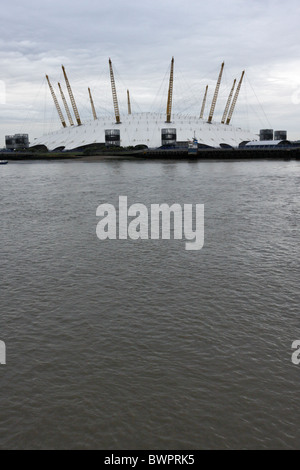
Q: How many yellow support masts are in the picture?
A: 11